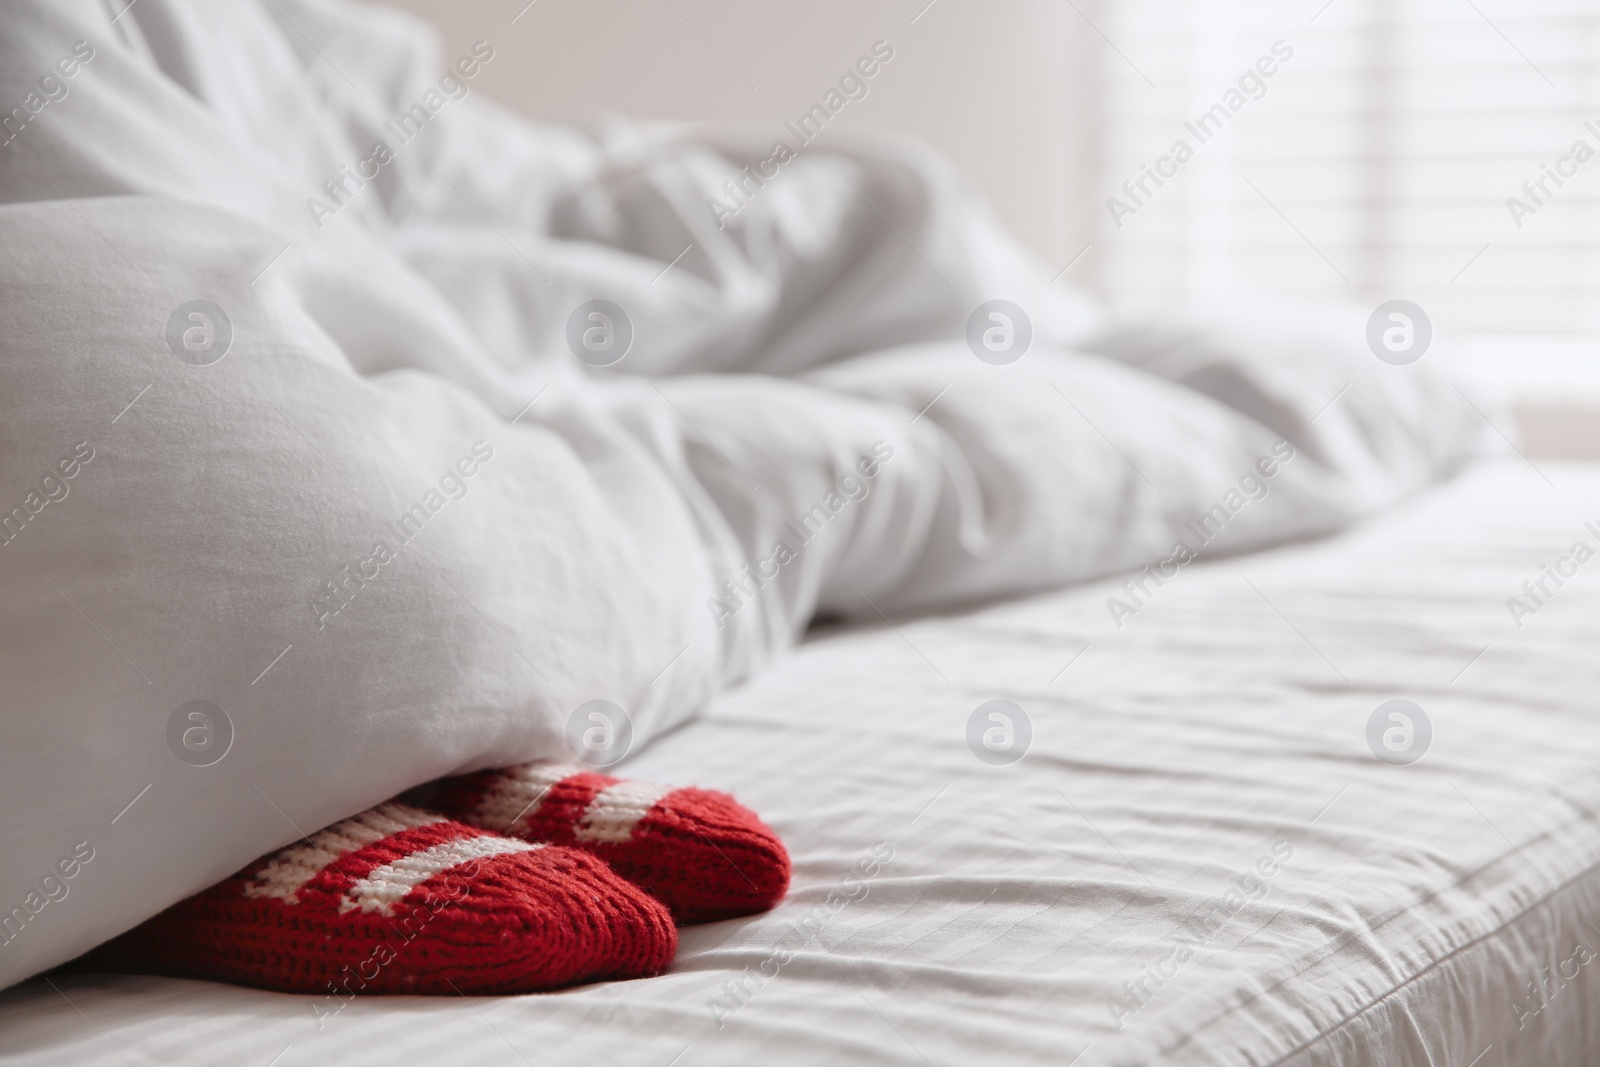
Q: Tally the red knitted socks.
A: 2